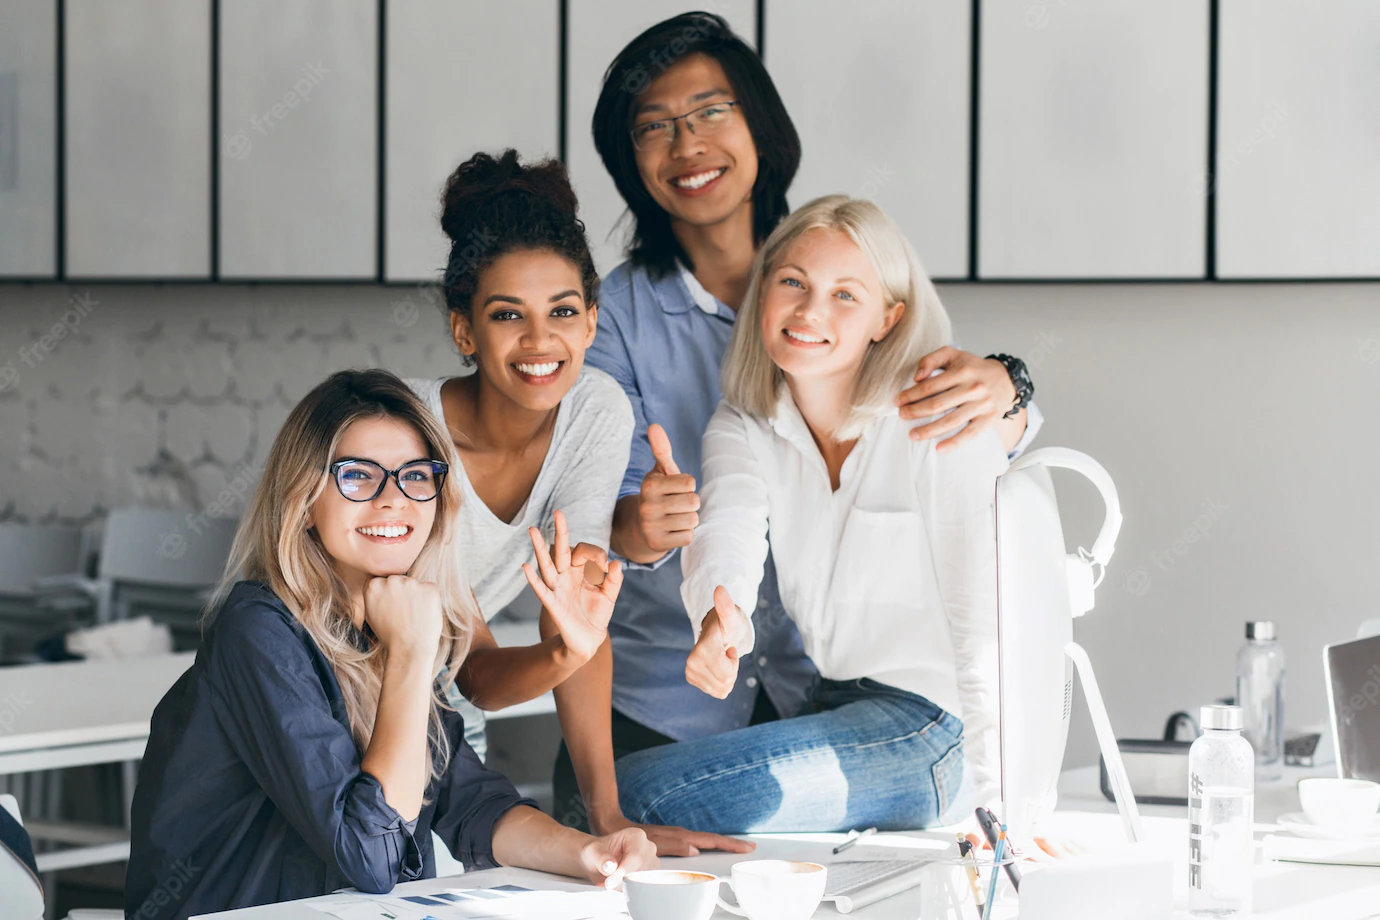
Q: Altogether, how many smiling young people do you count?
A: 4